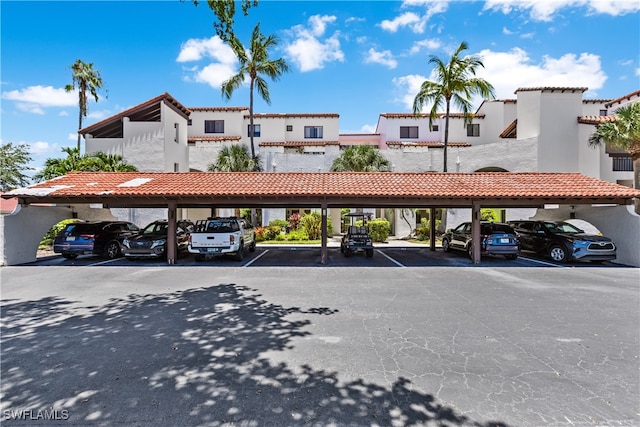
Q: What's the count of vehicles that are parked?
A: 6